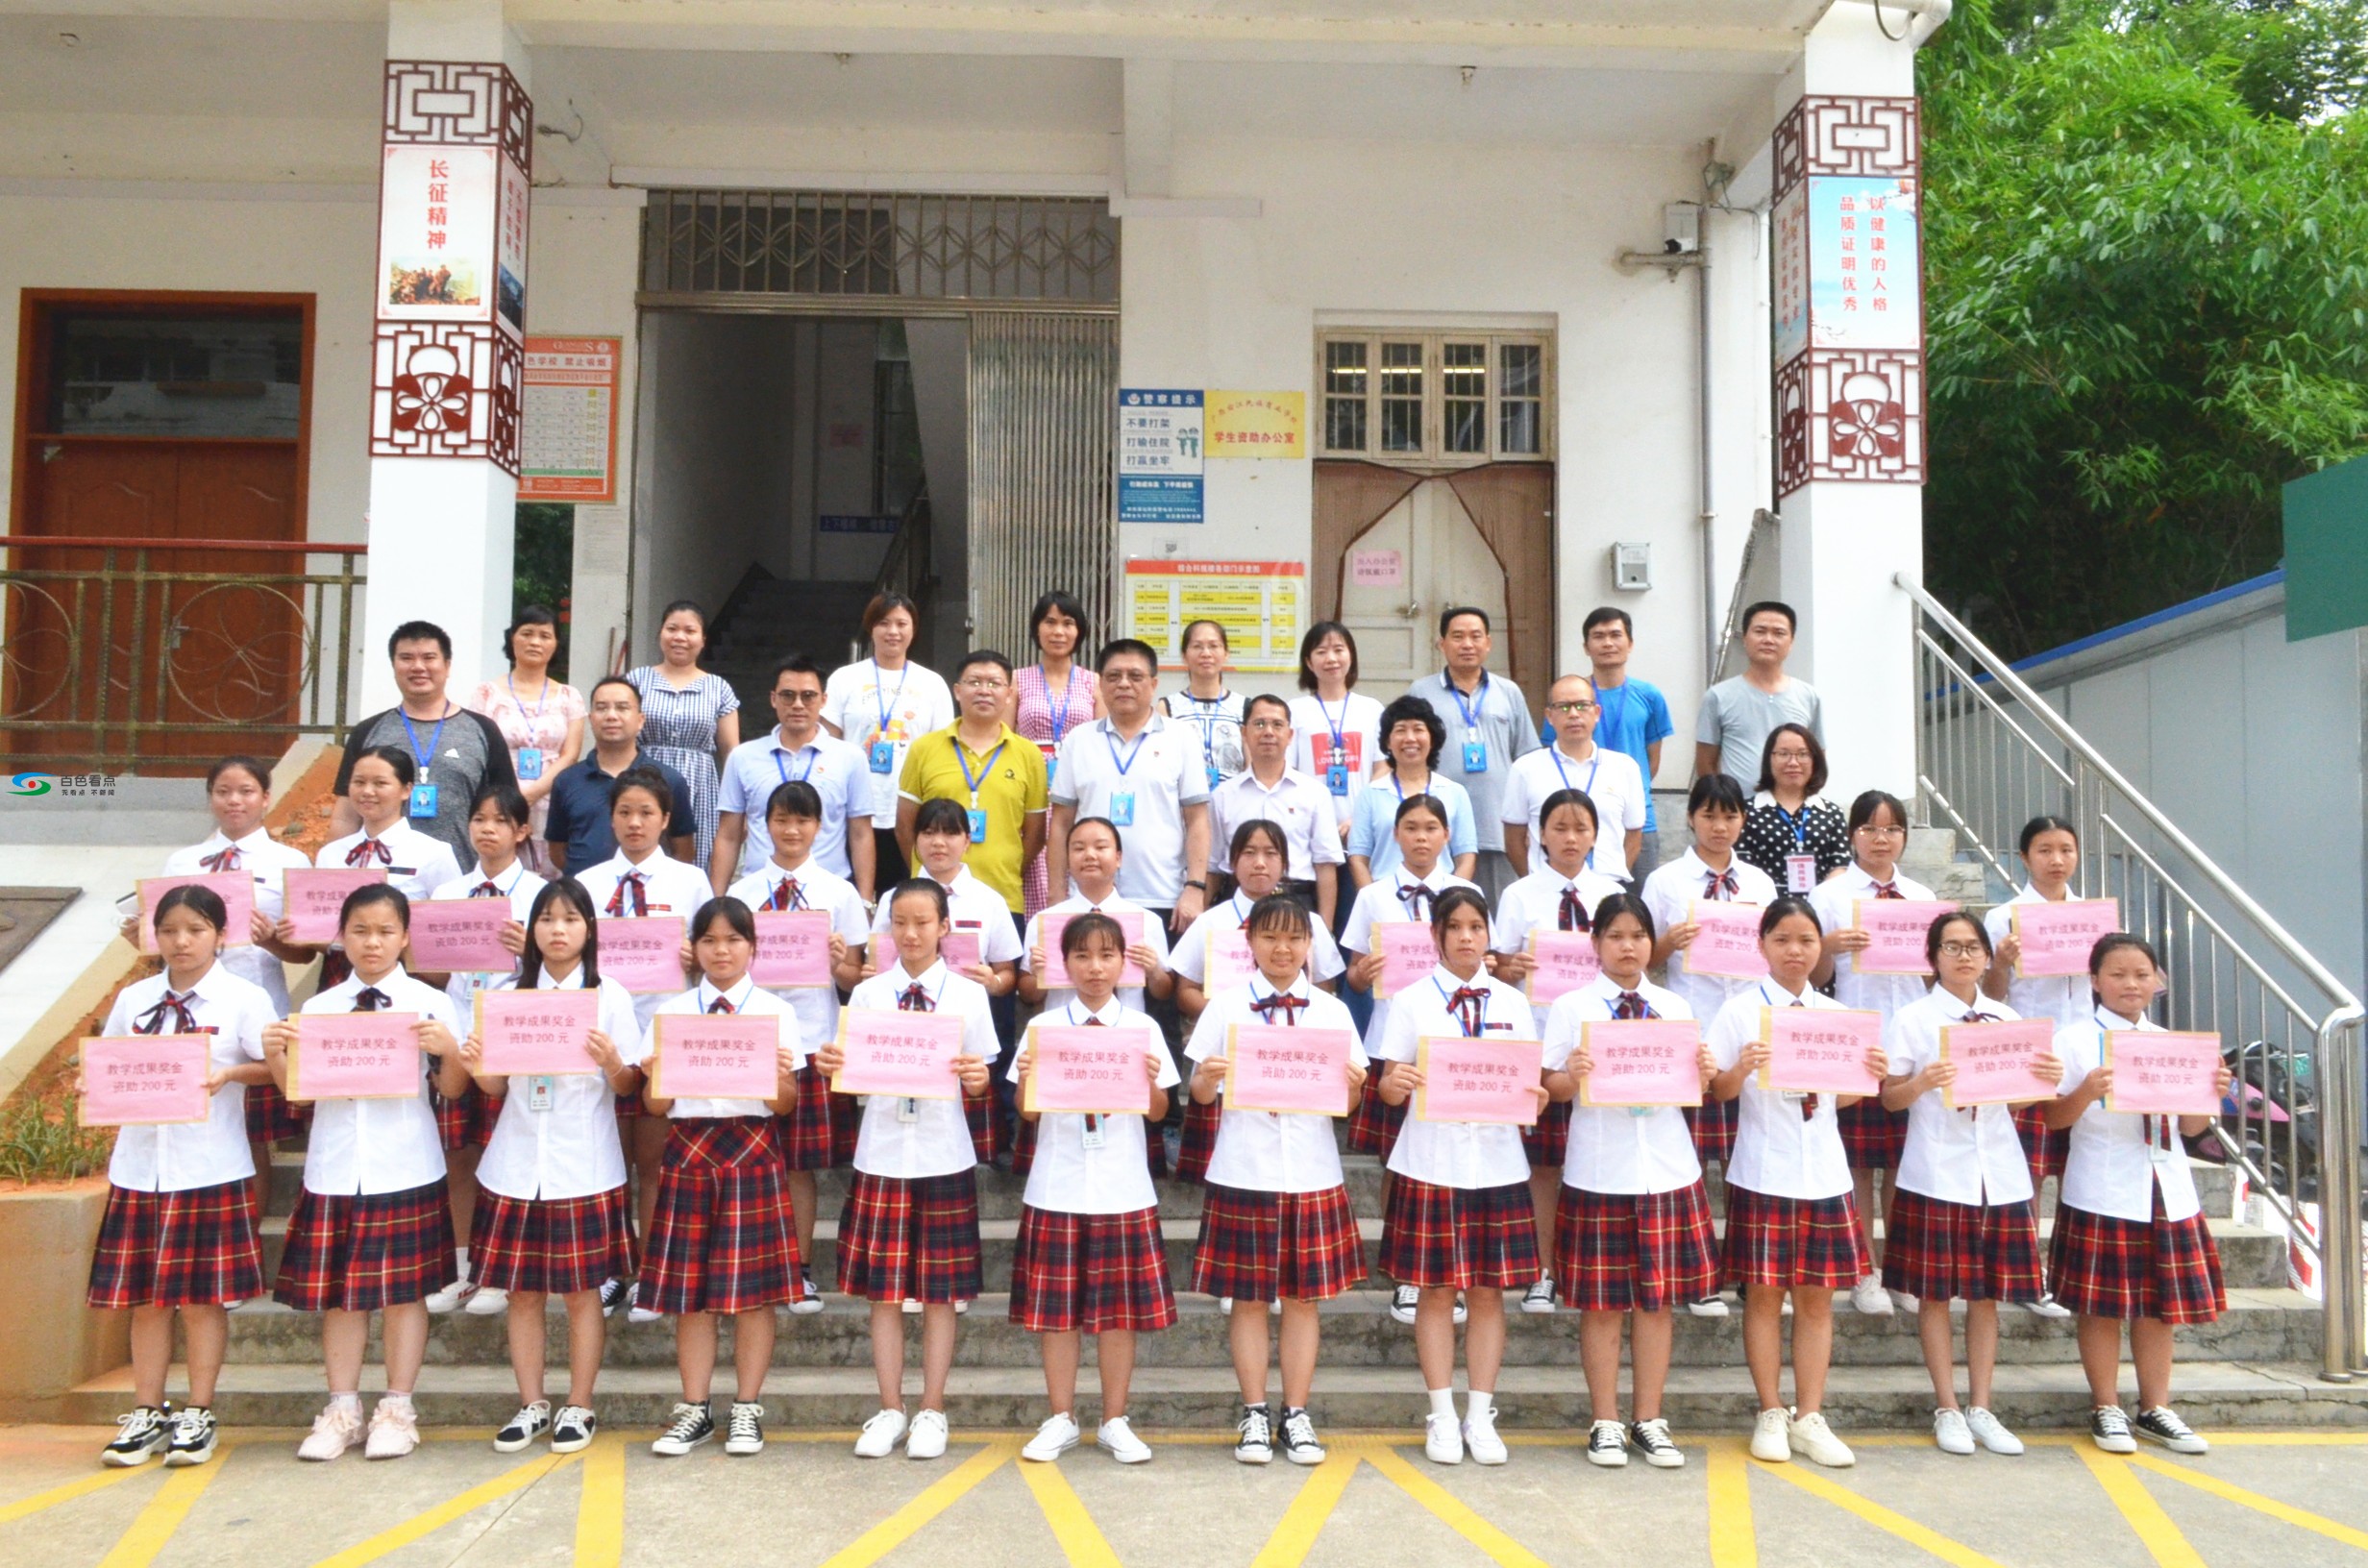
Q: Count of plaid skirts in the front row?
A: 12